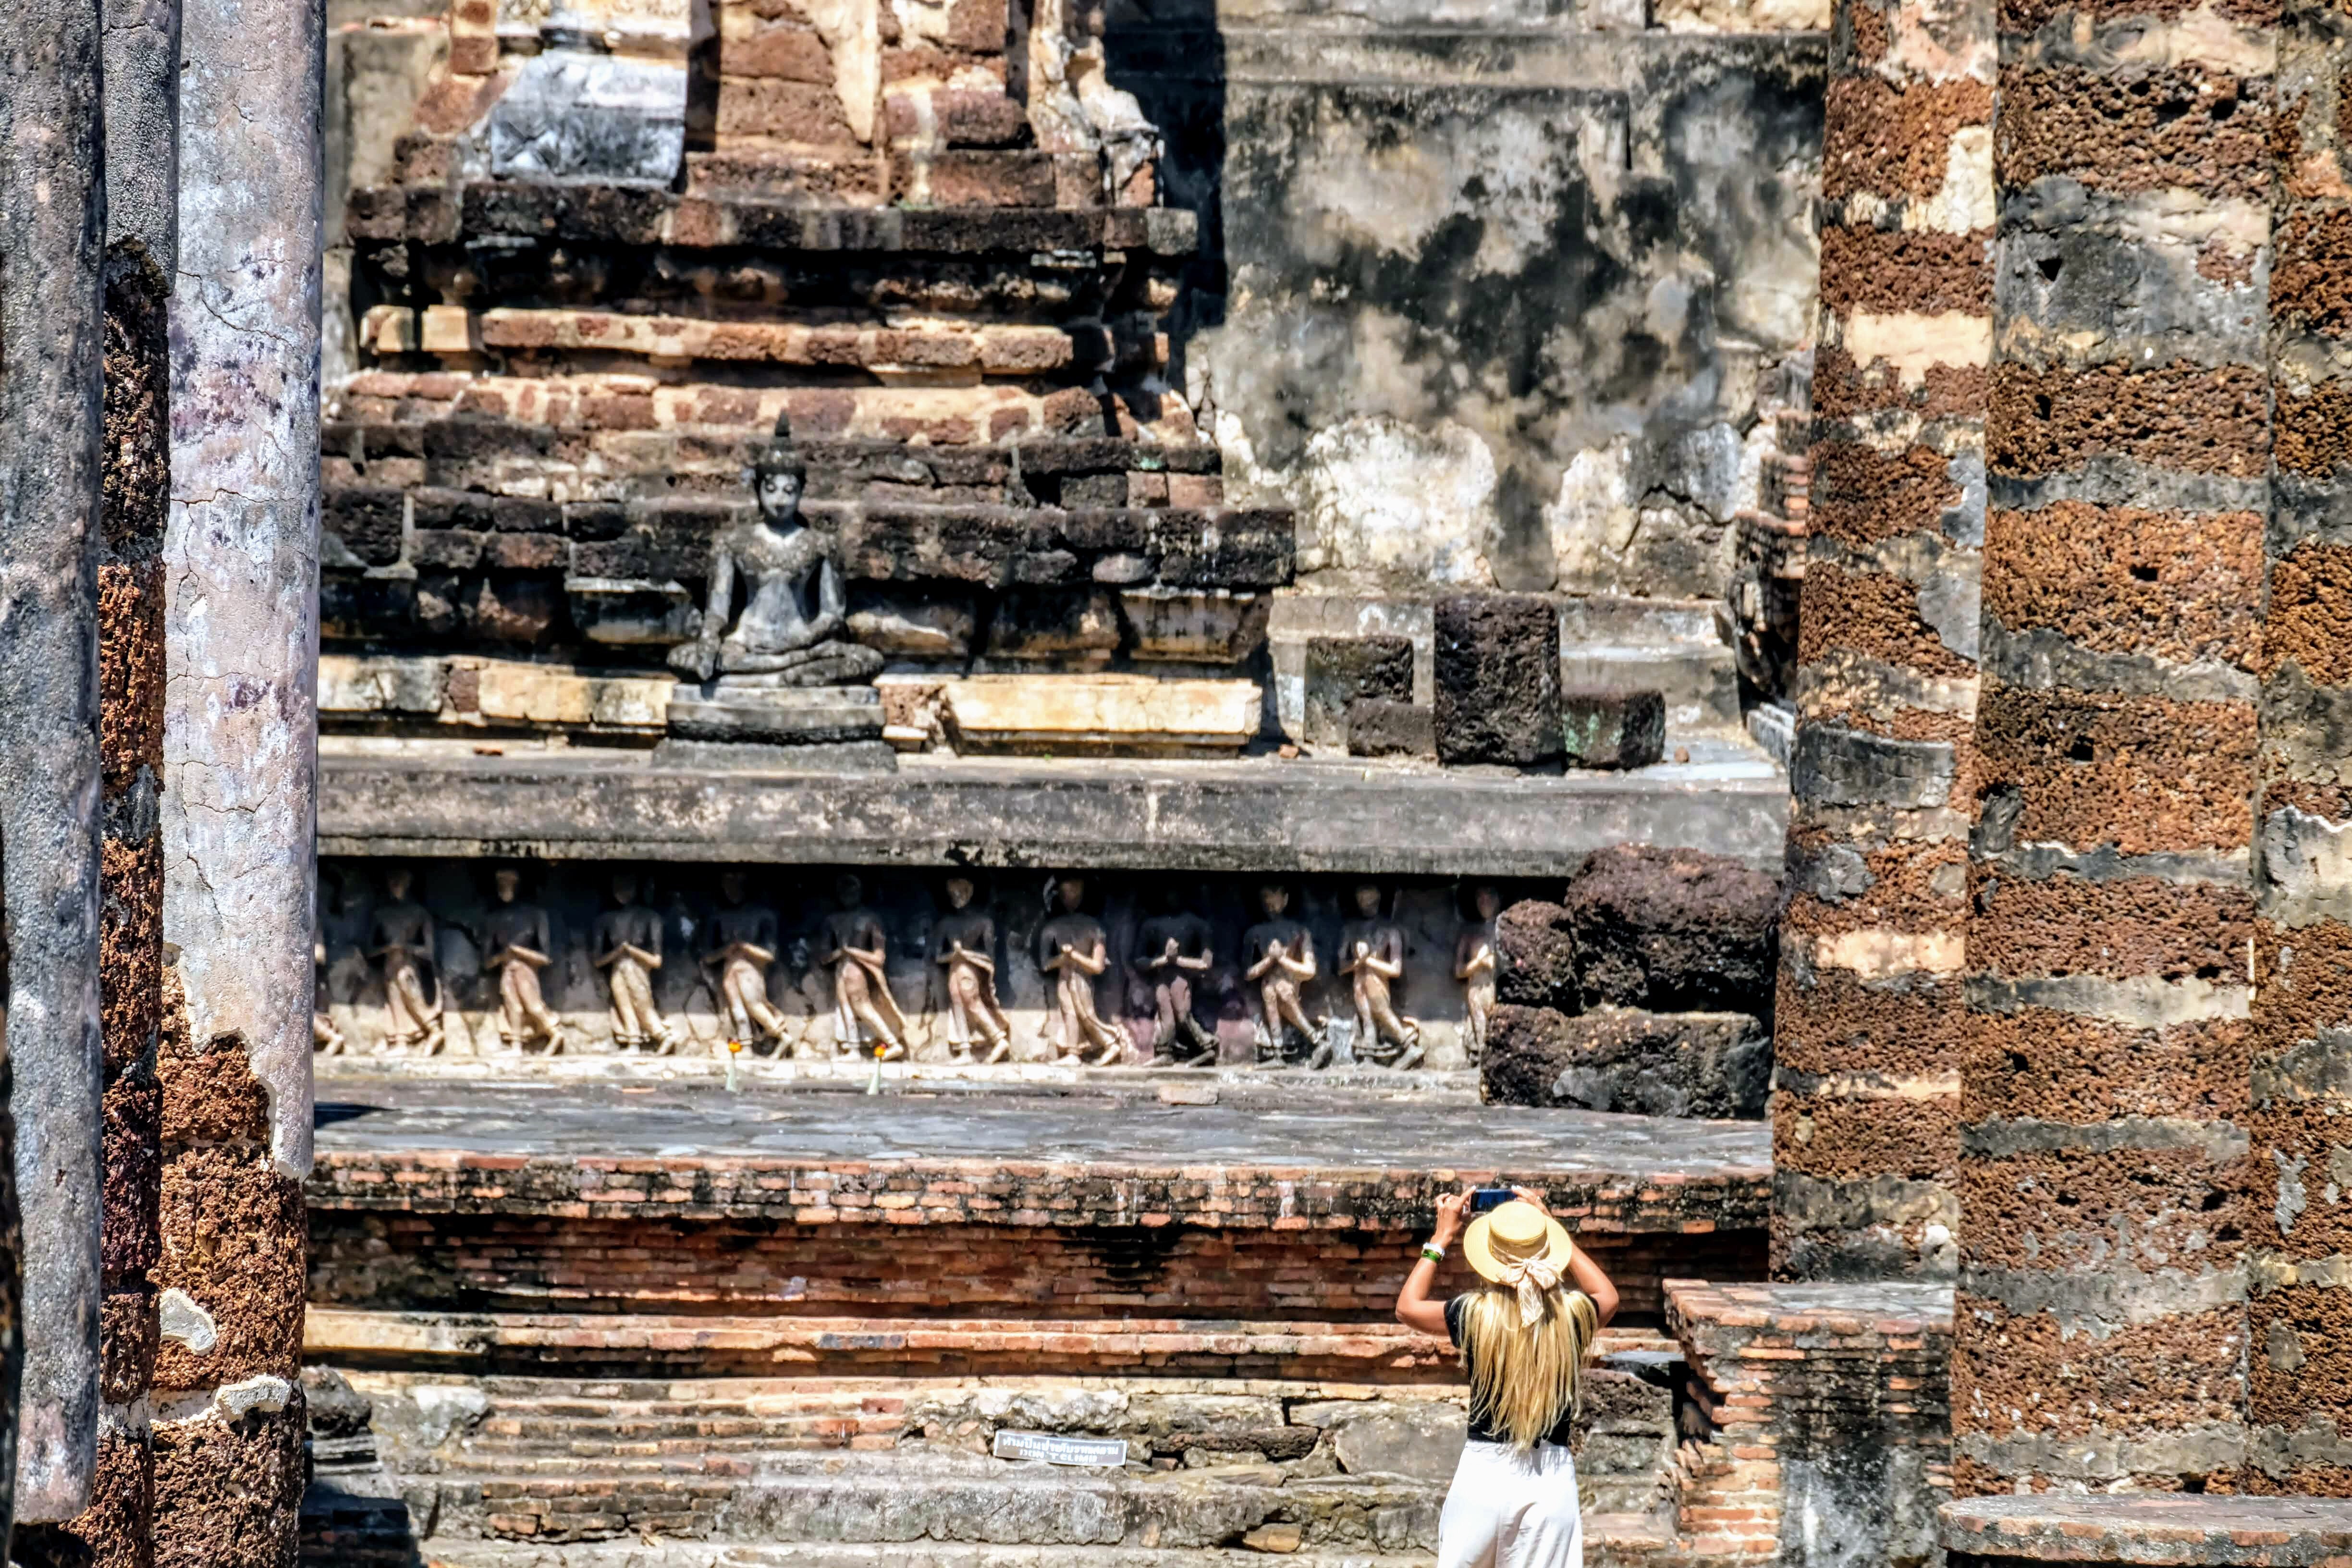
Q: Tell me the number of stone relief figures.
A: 12